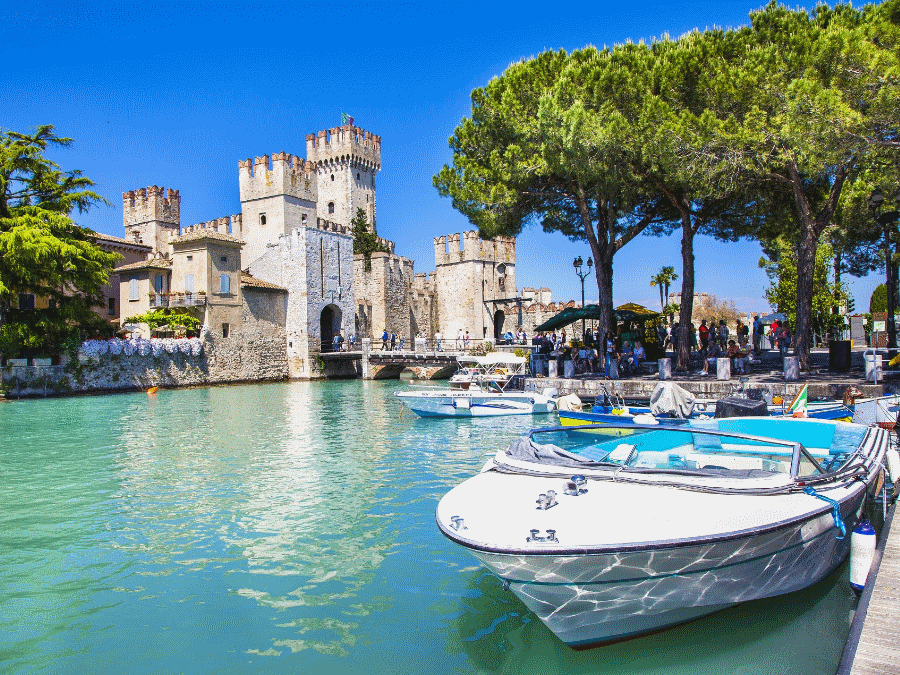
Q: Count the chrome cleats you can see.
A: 3